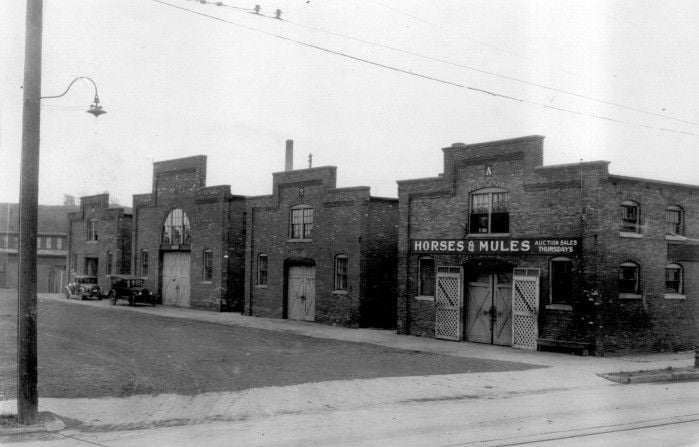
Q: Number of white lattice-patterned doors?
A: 2